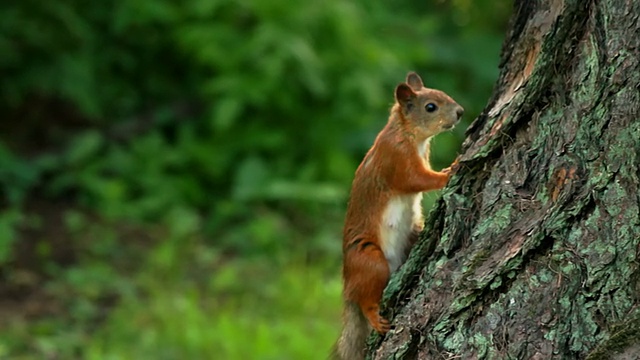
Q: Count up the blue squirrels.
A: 0